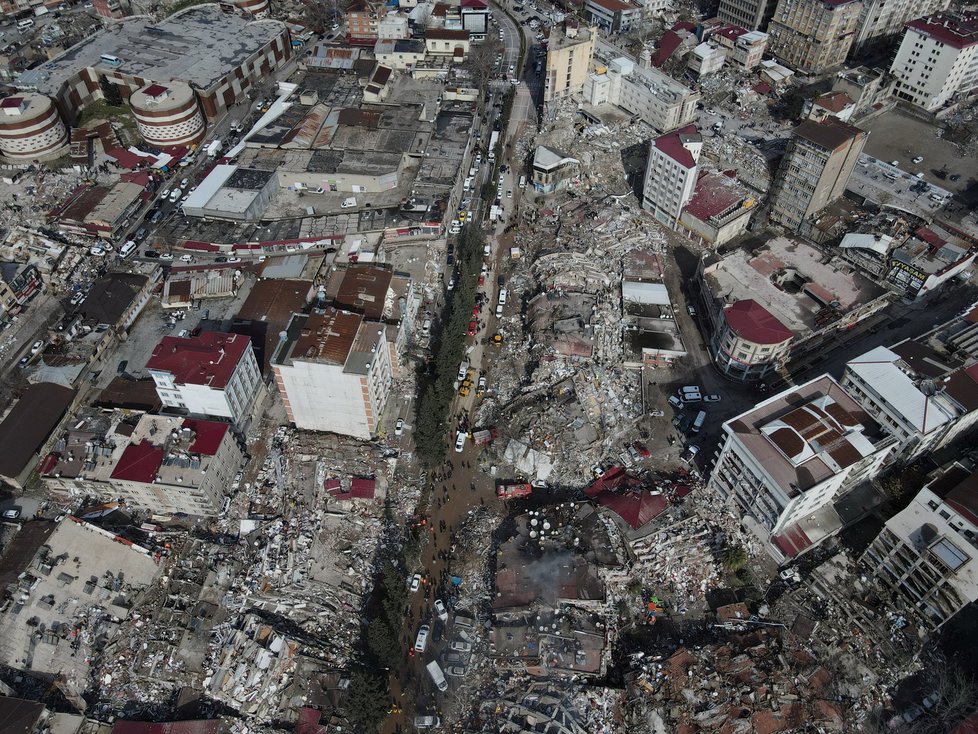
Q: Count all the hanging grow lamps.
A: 0